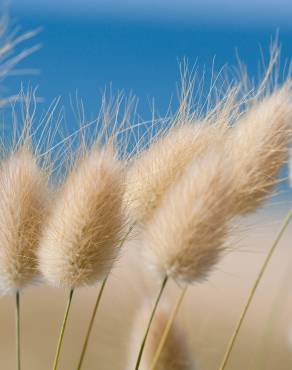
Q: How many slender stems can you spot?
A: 6